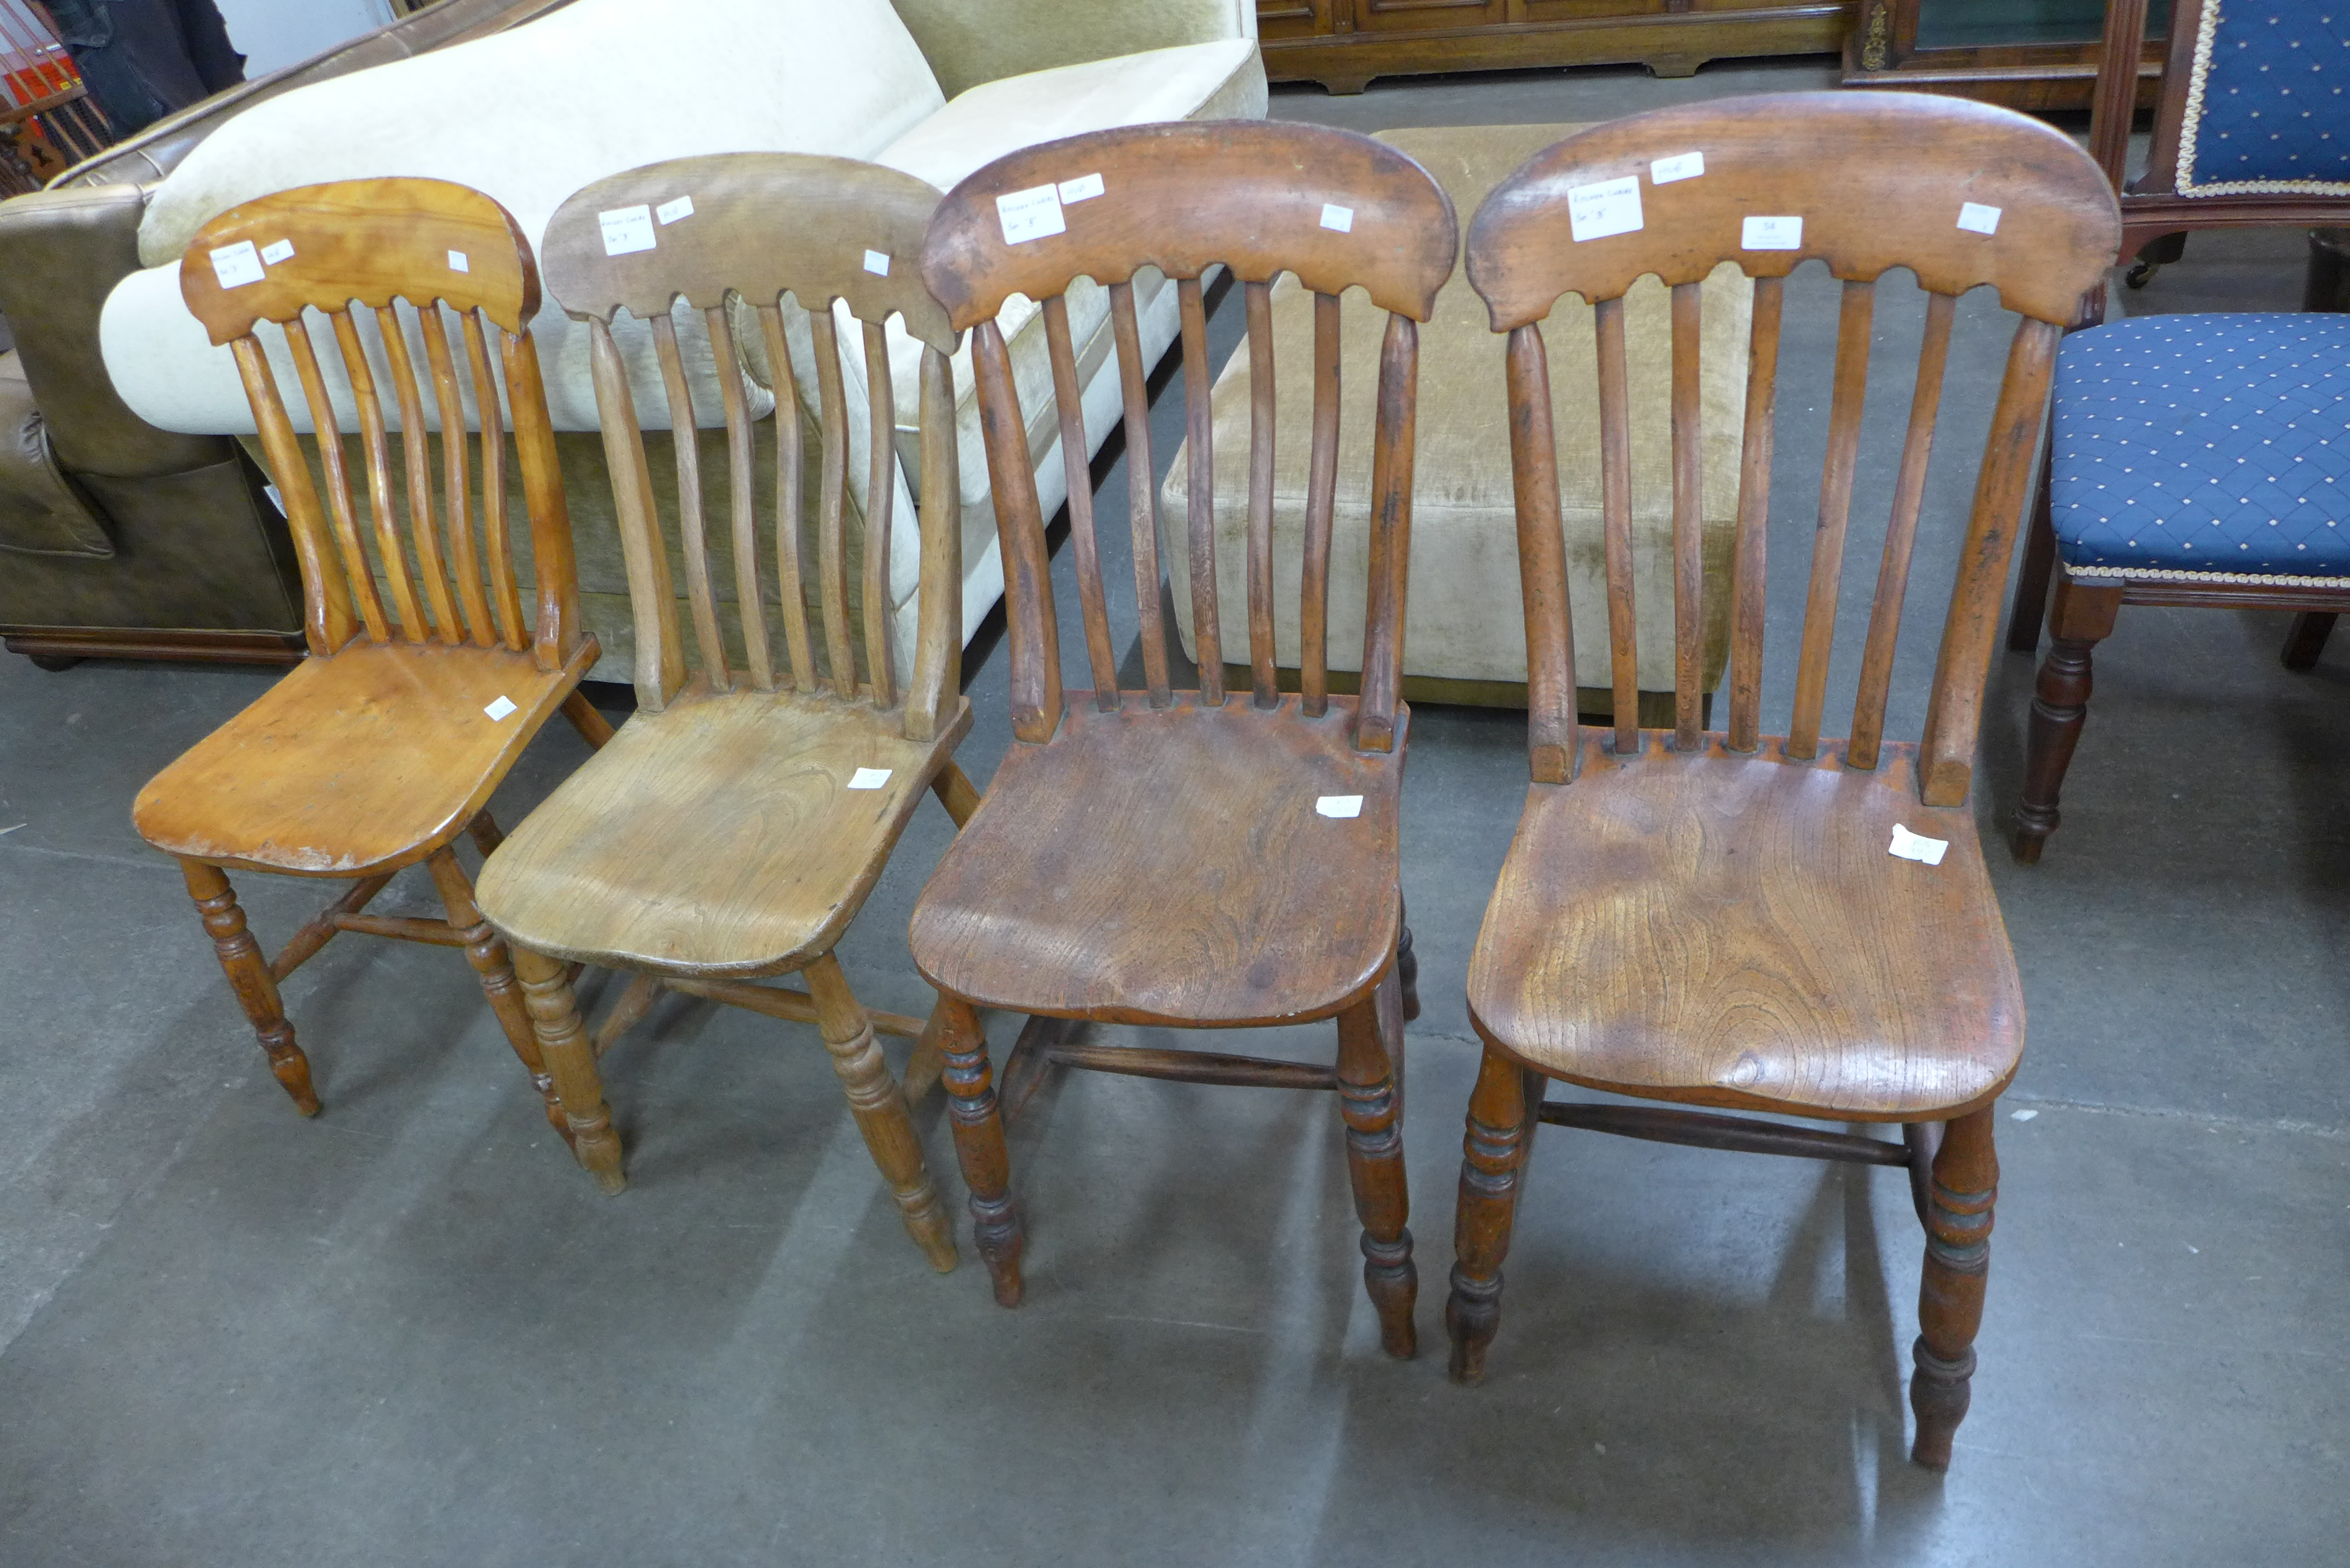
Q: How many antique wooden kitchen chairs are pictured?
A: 4